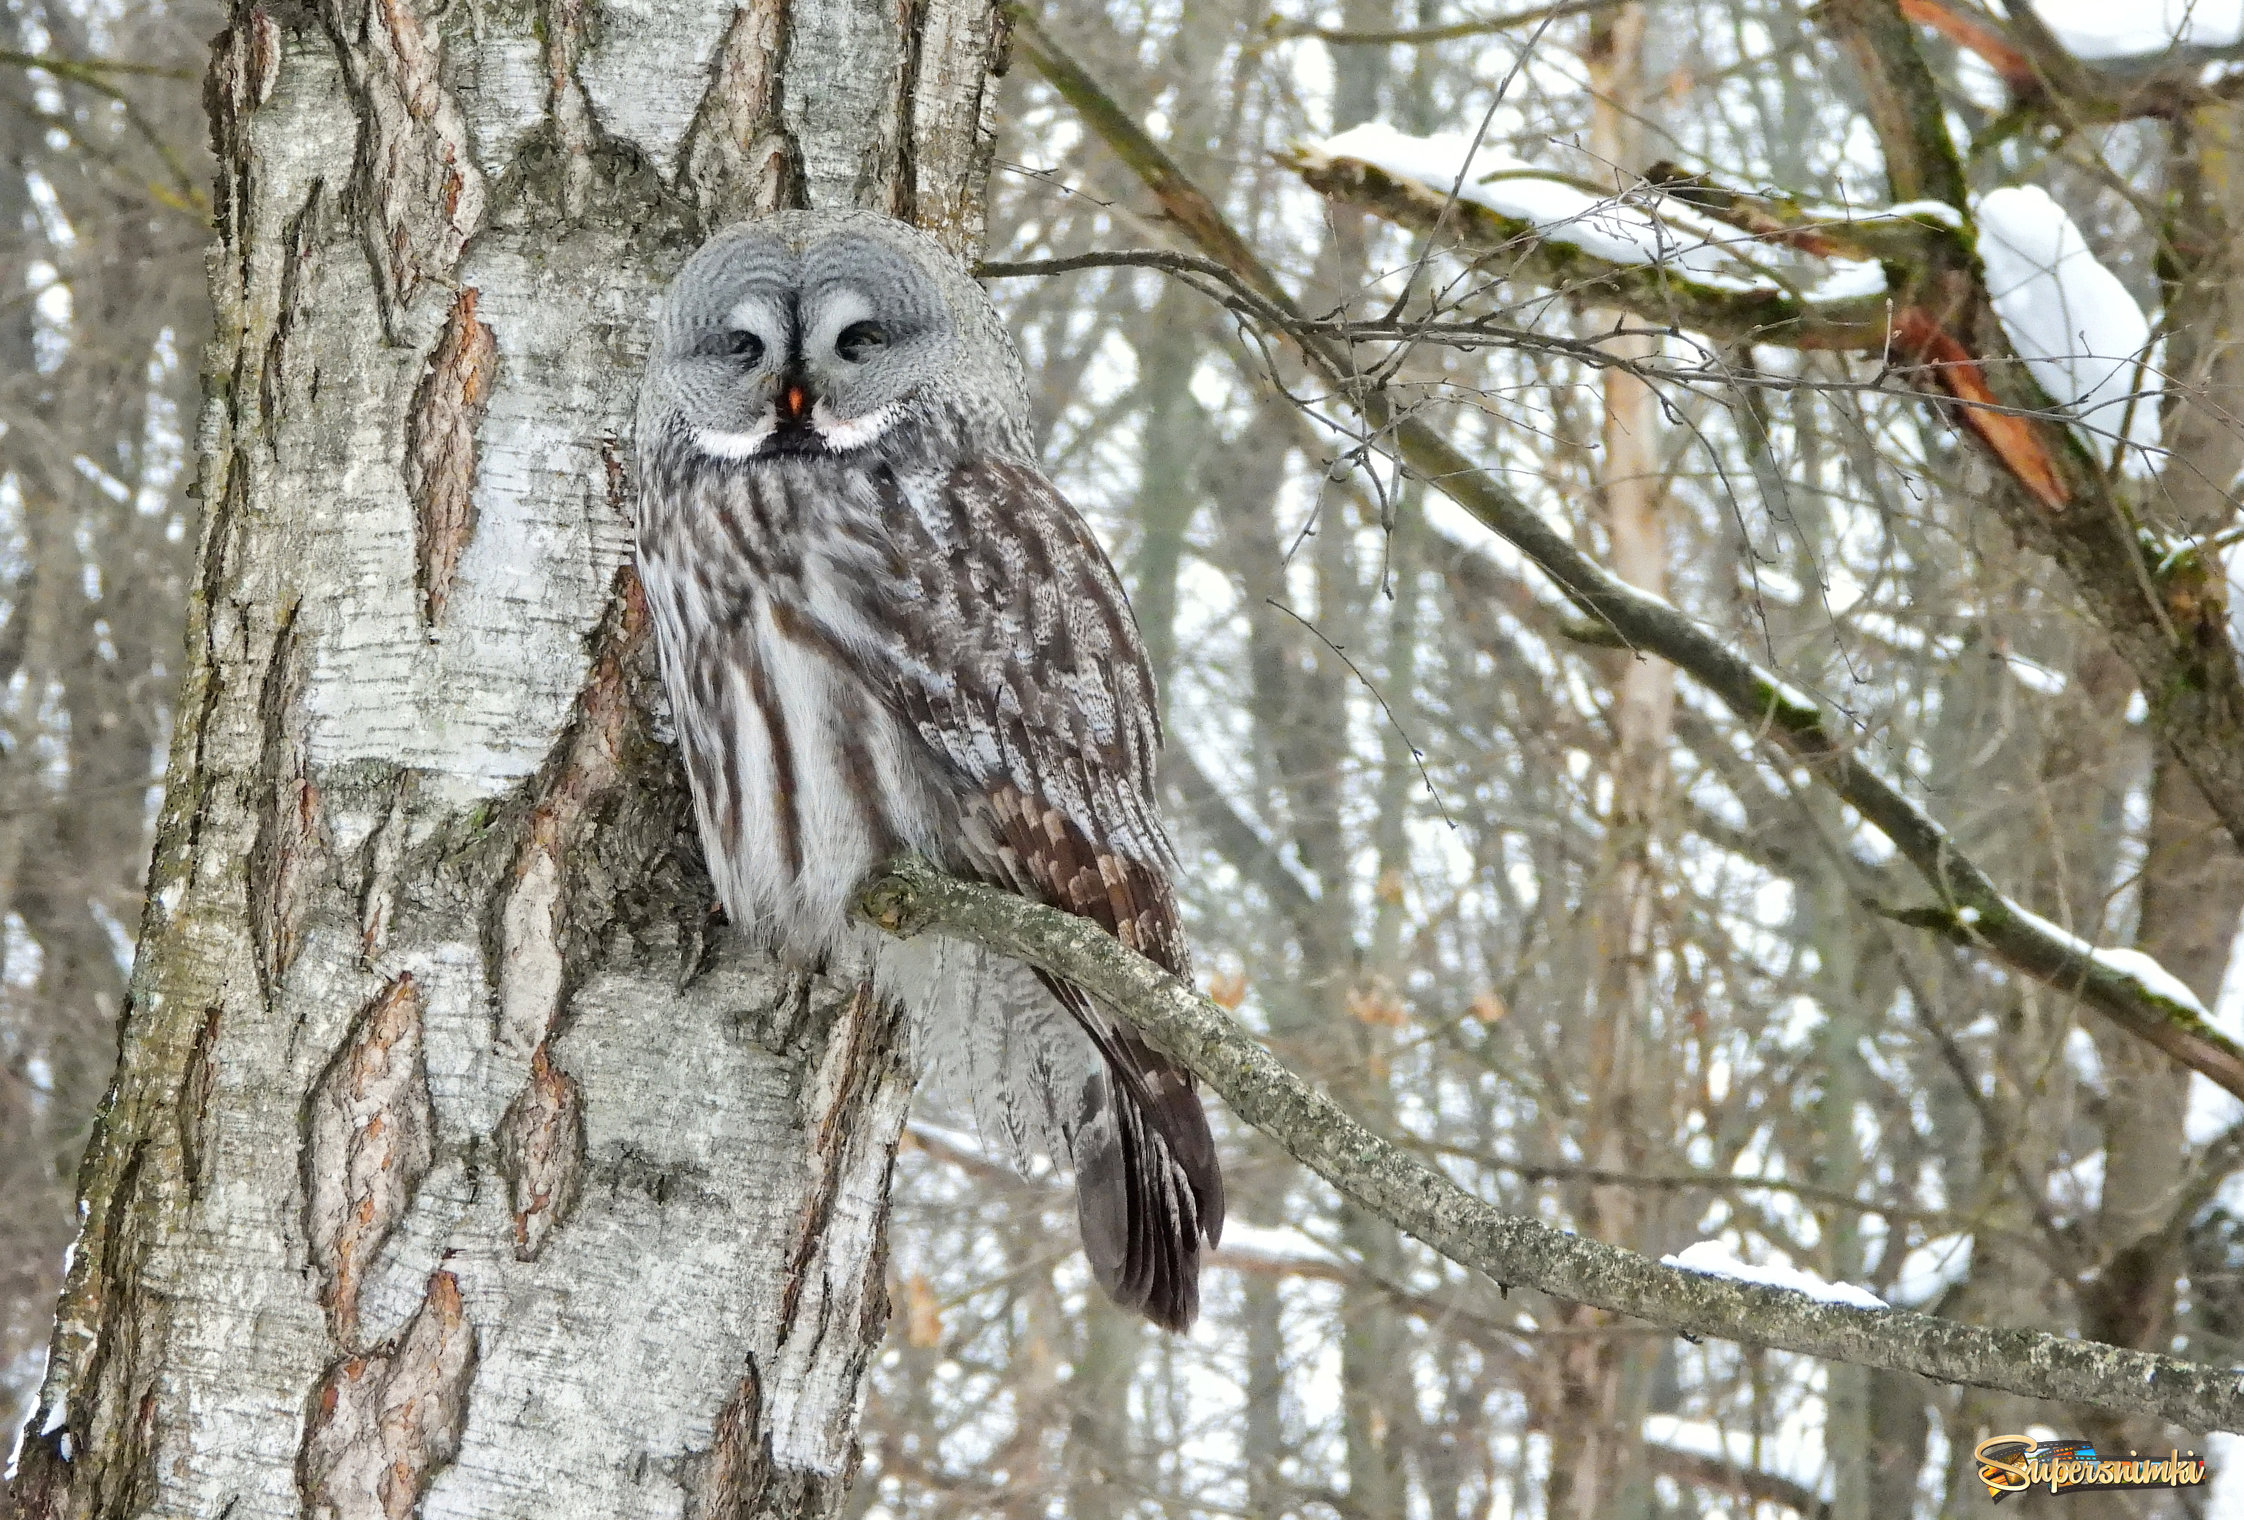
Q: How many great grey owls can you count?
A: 1